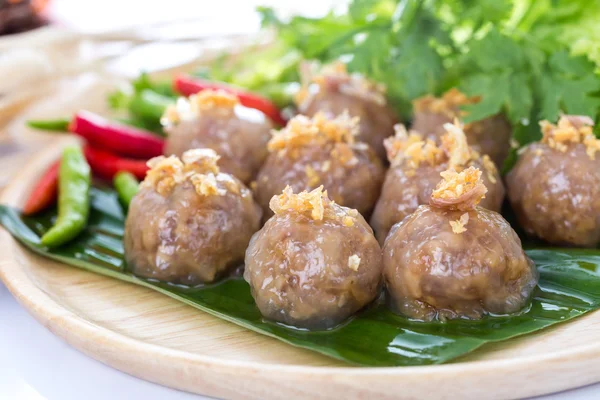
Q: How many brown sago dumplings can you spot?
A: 9